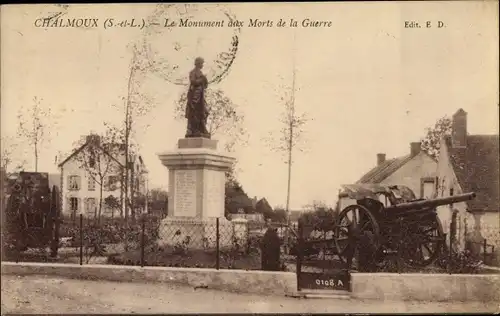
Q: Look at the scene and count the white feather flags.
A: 0